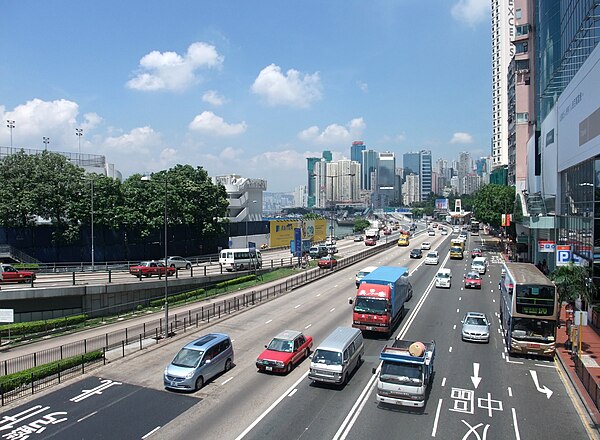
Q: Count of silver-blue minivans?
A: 1